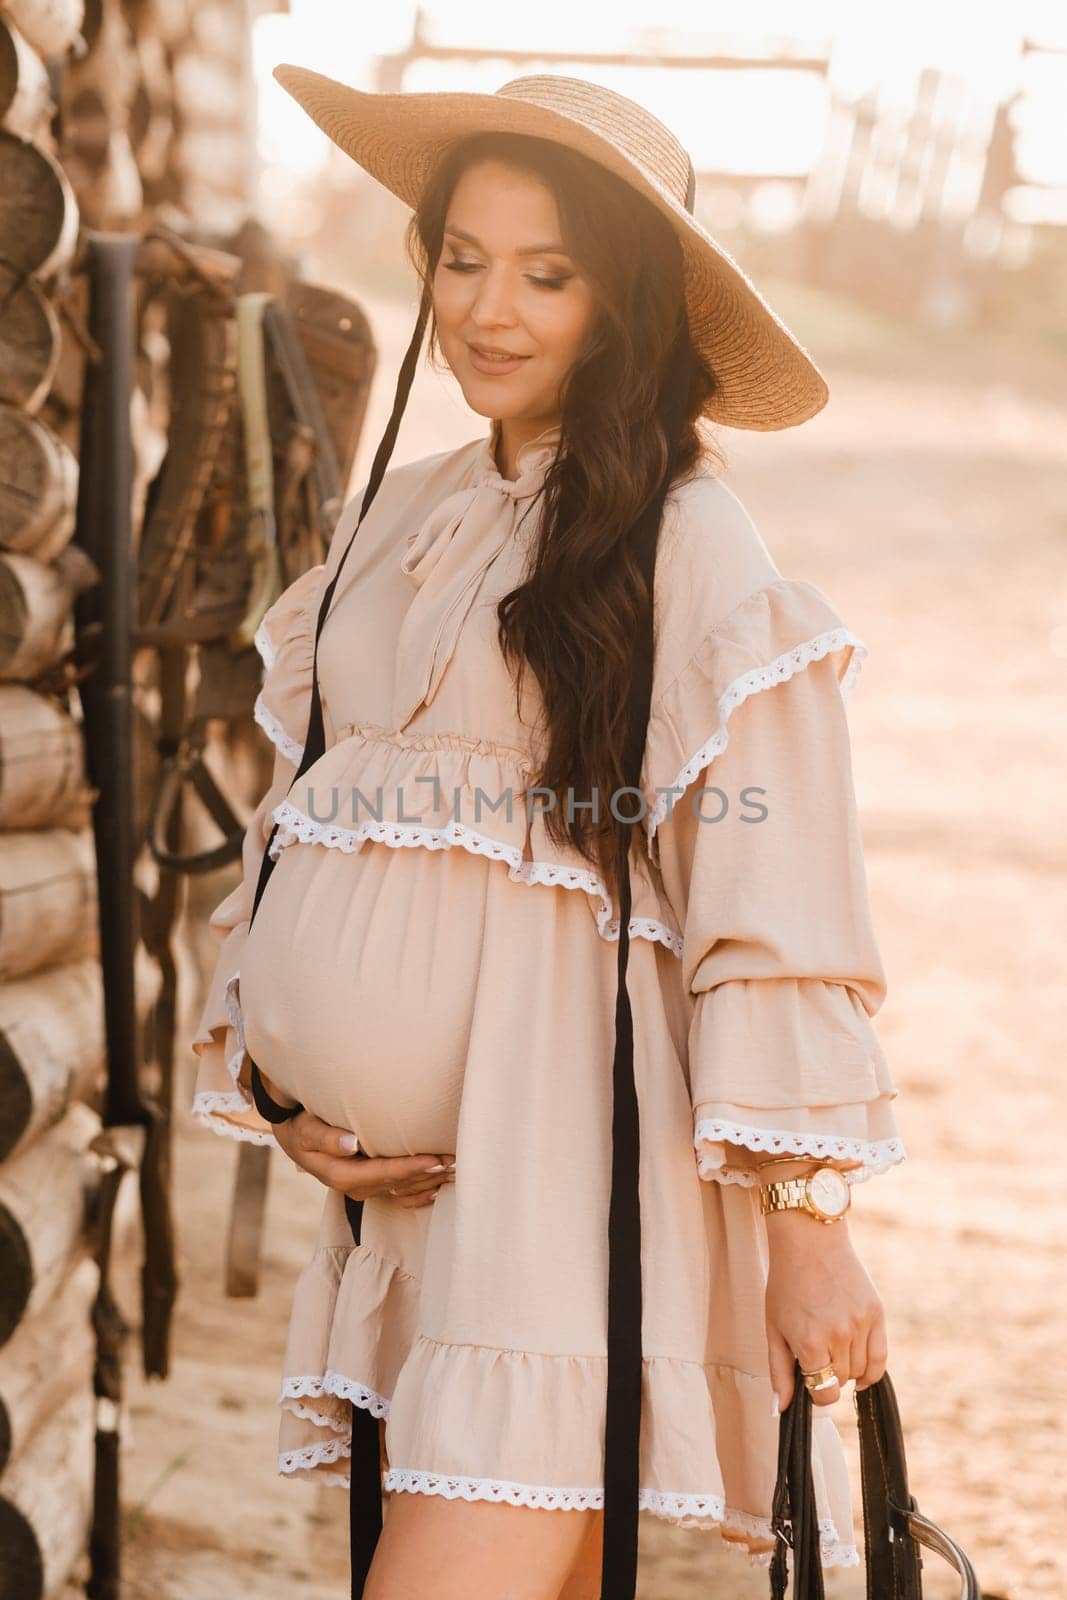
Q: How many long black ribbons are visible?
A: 2